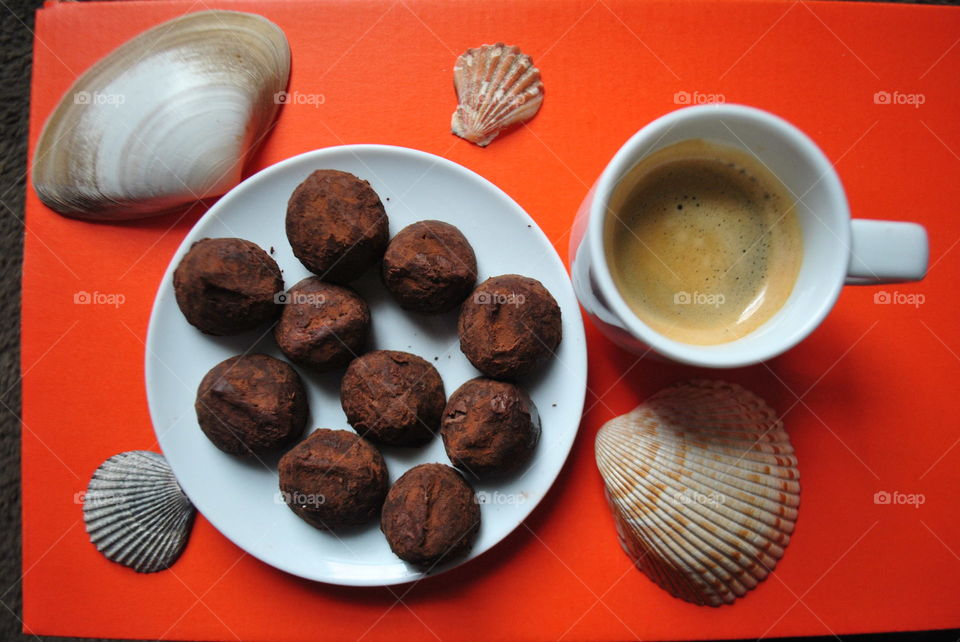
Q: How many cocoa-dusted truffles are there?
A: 10